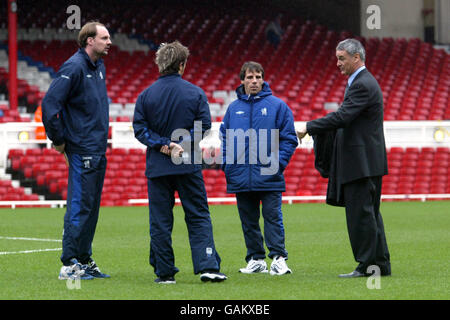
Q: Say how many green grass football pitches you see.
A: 1